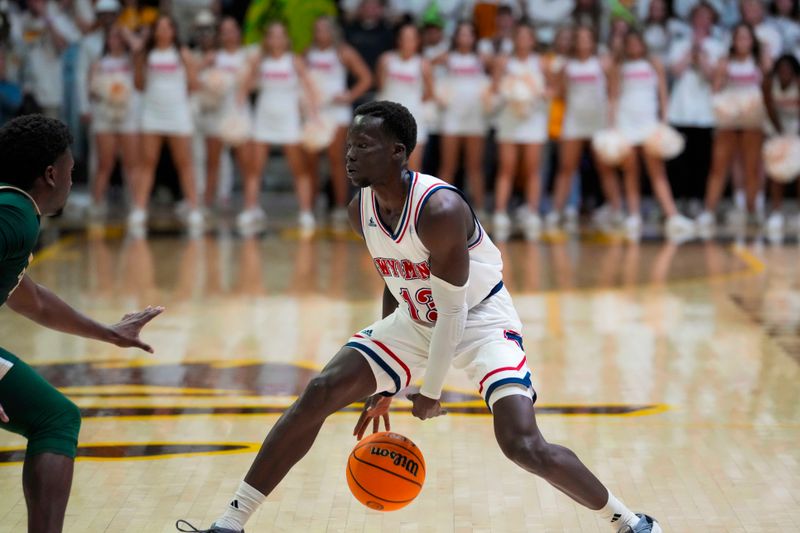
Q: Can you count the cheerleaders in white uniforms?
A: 12